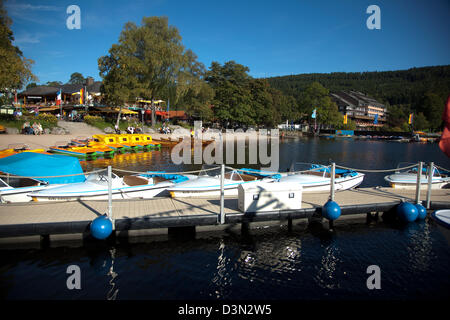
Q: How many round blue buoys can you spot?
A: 4